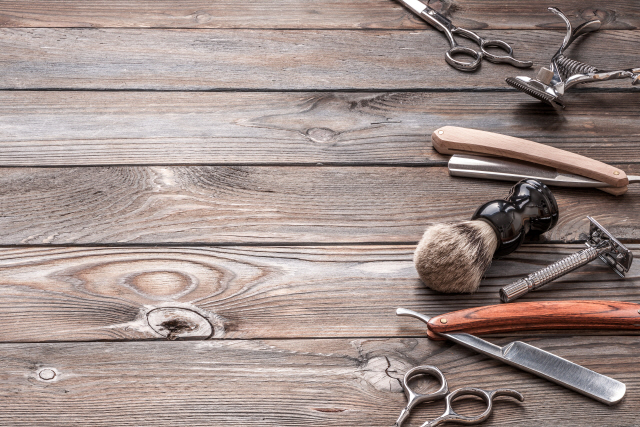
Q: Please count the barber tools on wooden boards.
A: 7